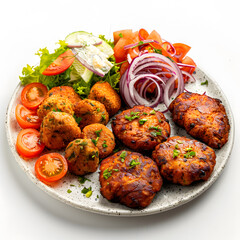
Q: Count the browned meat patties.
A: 4